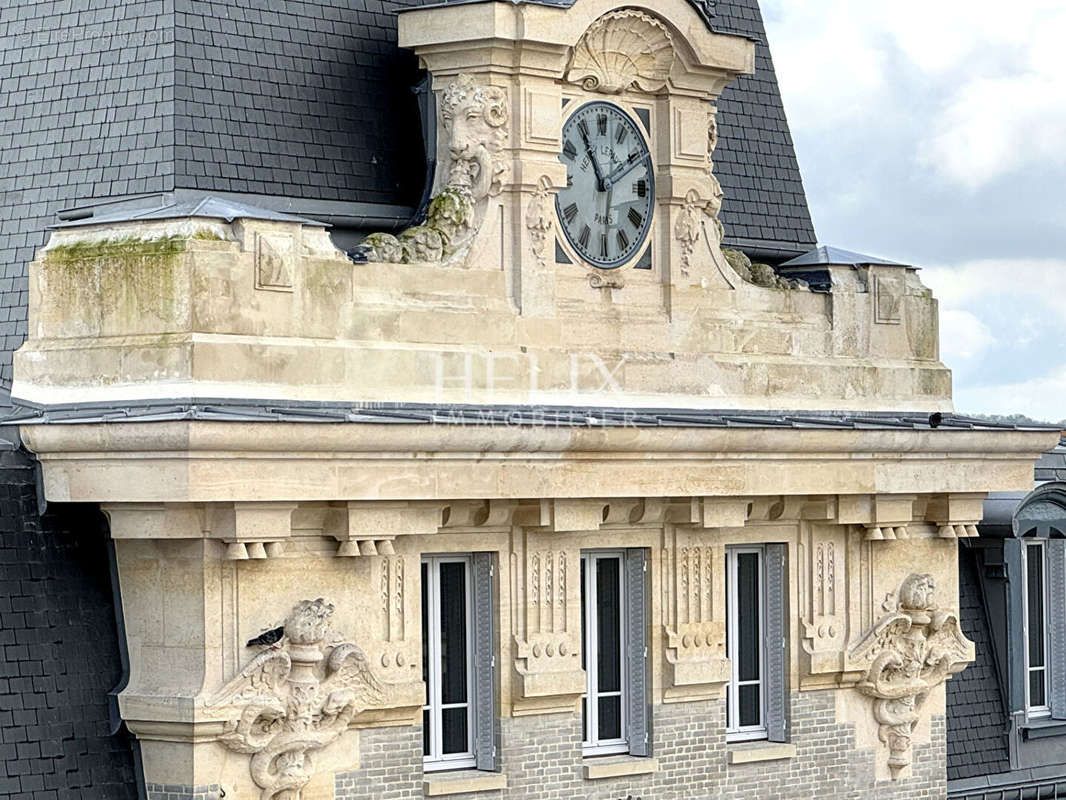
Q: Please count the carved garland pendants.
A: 2